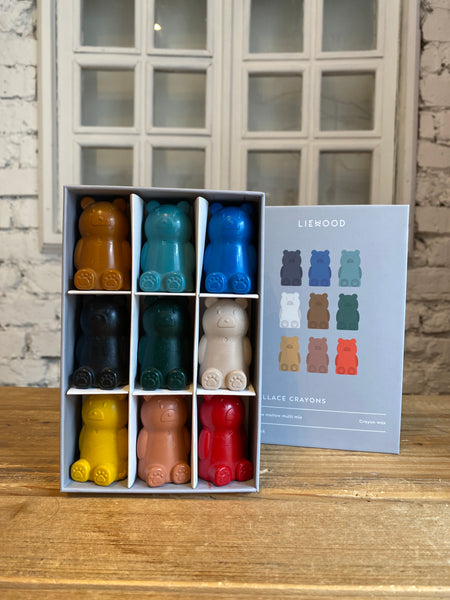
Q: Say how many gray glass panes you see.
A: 12